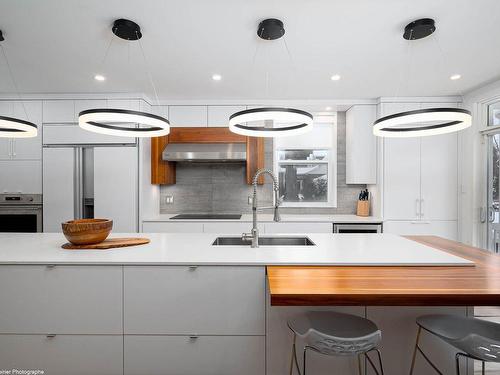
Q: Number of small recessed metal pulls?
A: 4